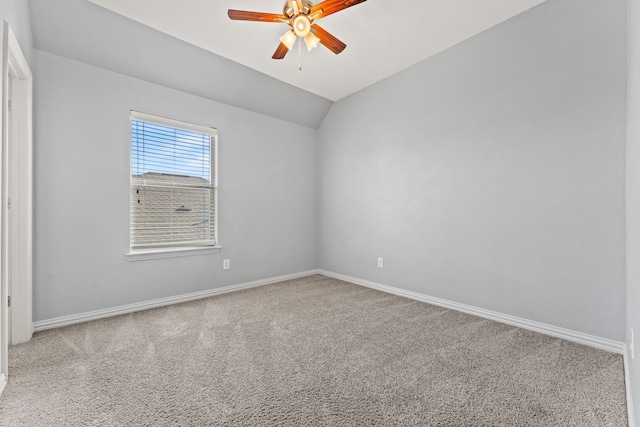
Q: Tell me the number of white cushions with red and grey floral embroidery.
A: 0